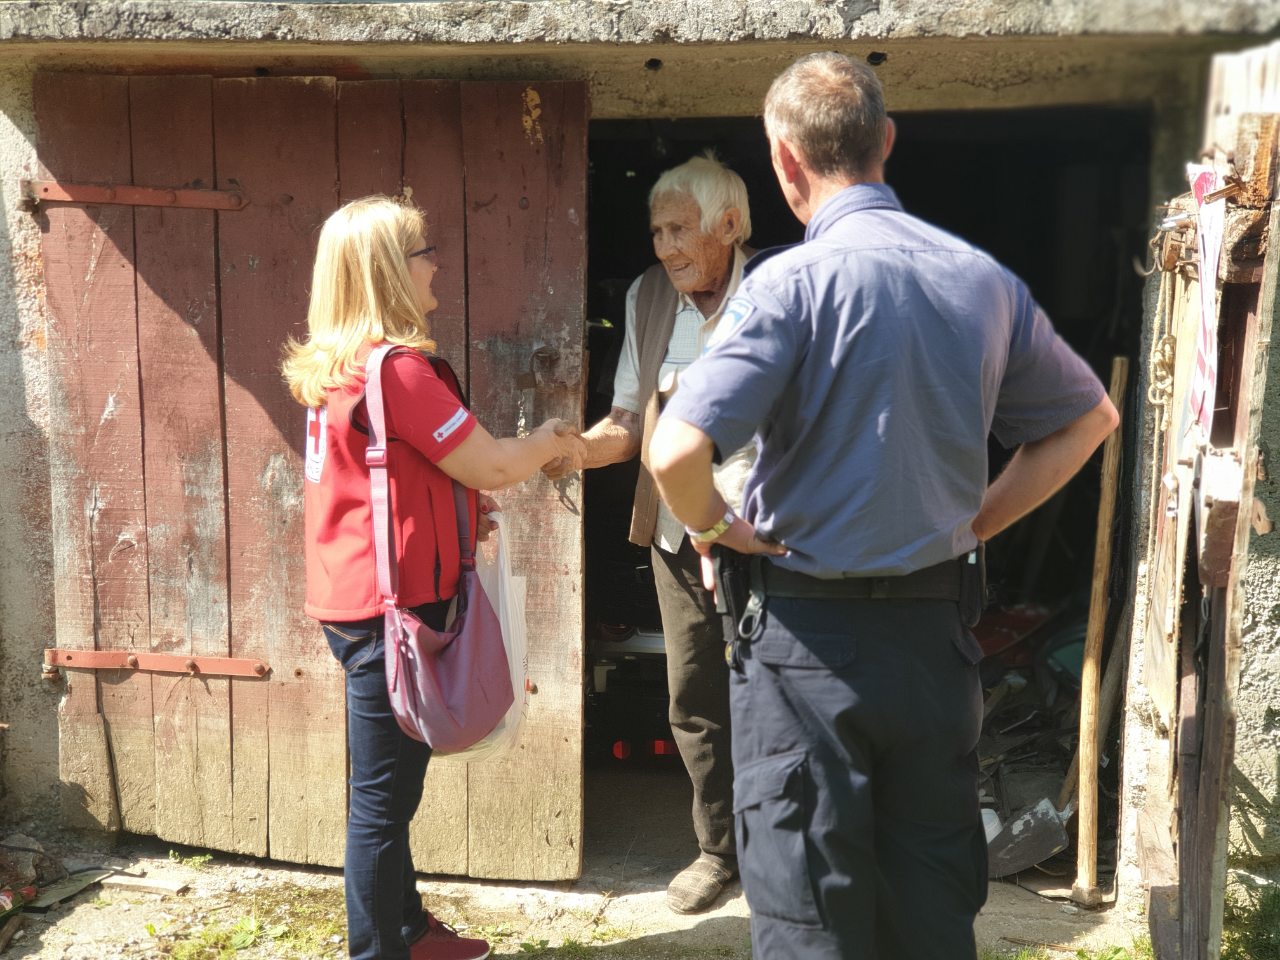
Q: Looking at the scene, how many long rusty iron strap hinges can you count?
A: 2